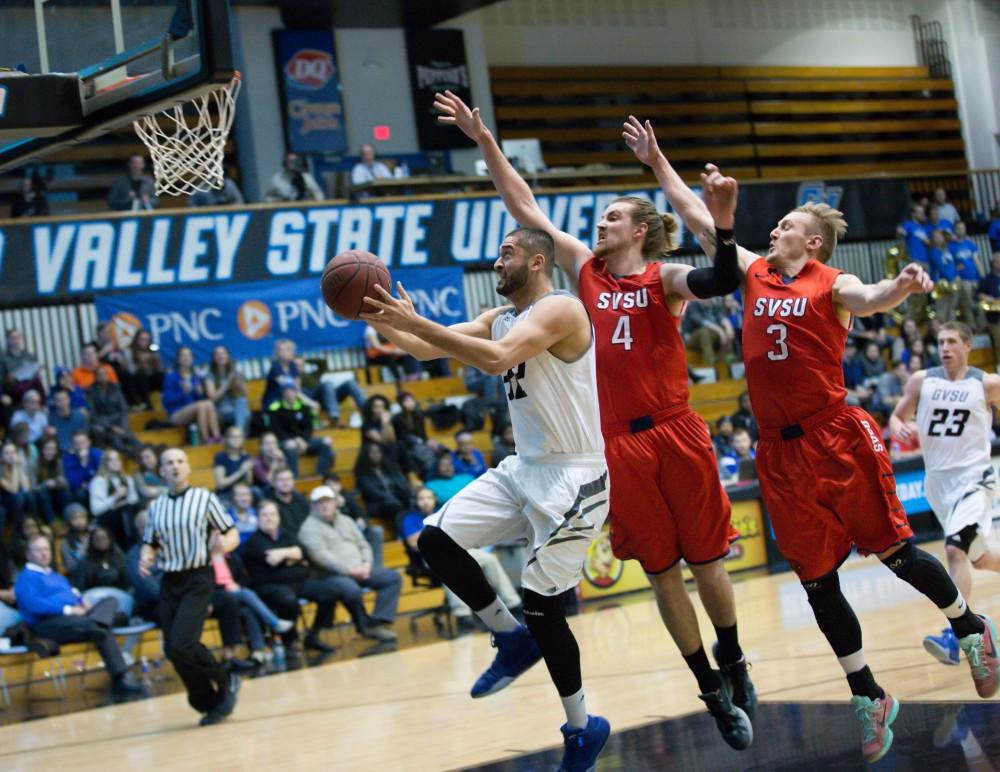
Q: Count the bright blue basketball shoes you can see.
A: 3